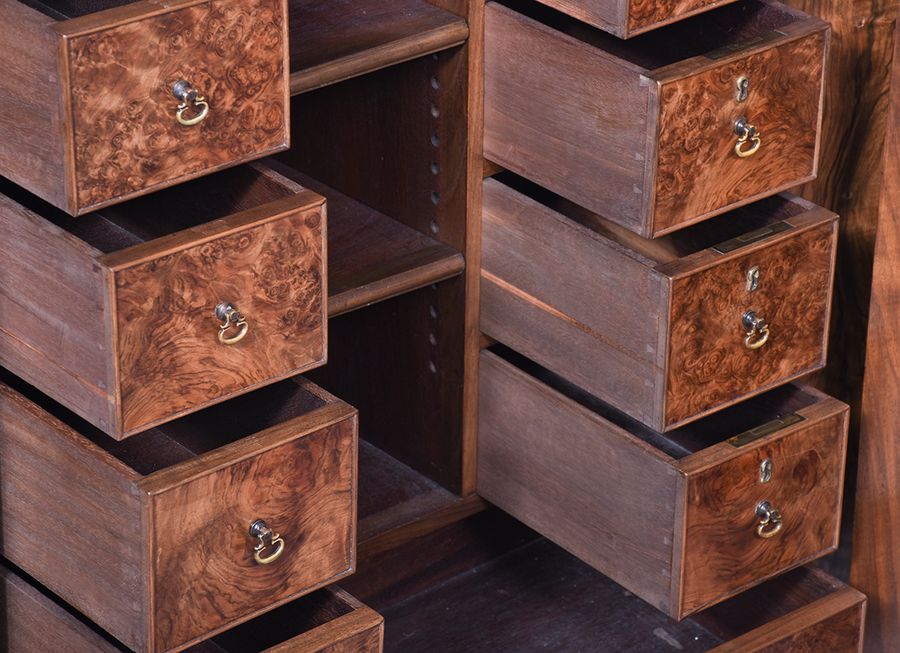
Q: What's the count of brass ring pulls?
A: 6